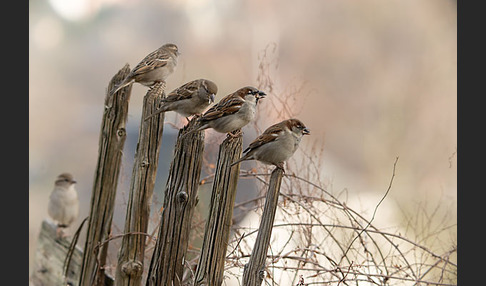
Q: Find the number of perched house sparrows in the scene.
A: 5